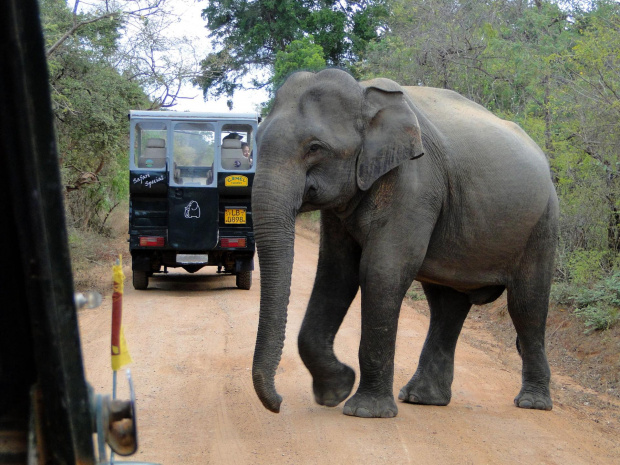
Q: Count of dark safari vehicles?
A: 1